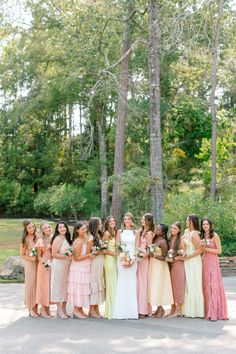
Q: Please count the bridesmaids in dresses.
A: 11